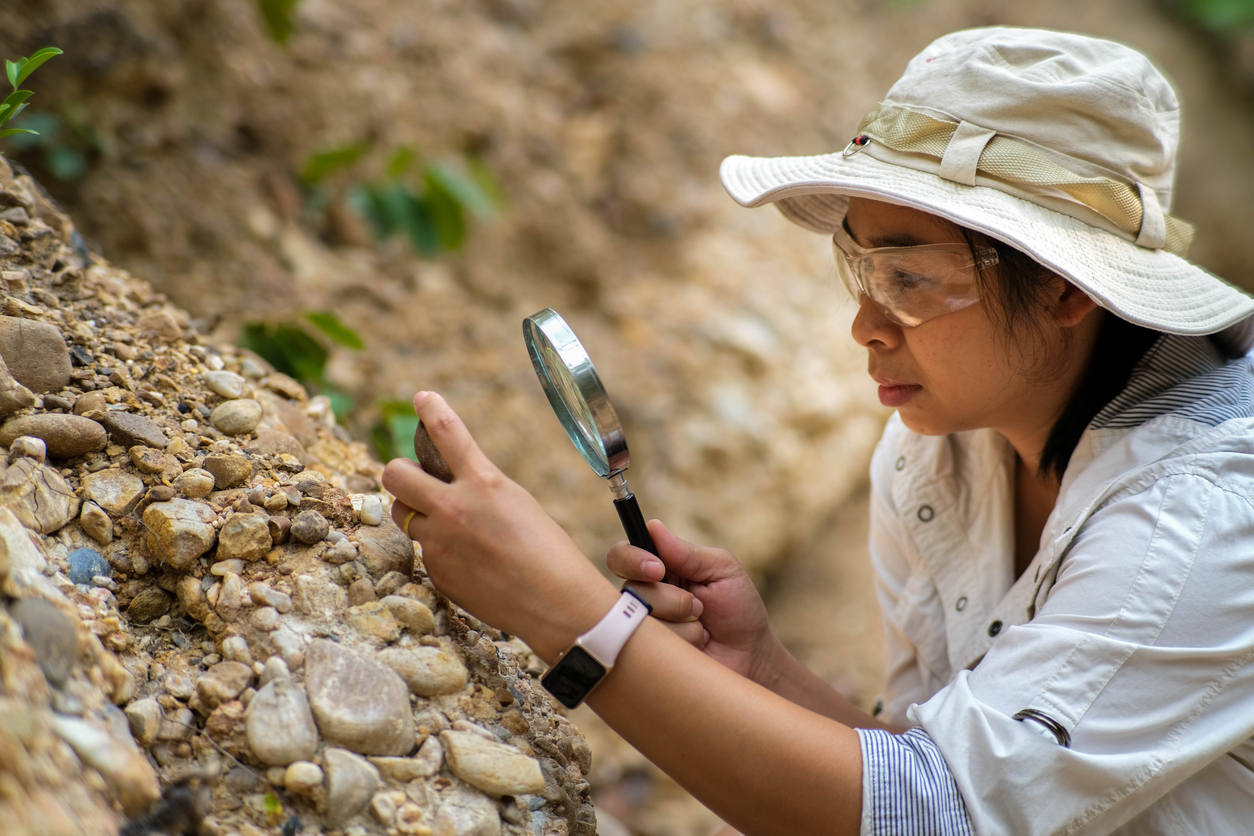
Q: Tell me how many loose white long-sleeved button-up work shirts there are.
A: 1